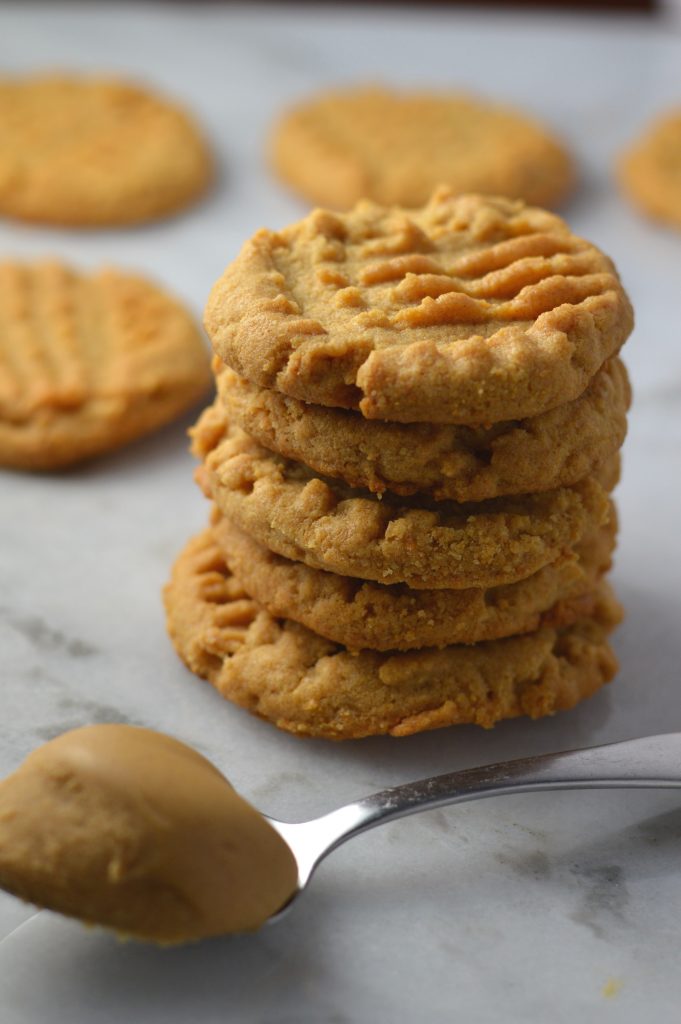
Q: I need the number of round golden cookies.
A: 9